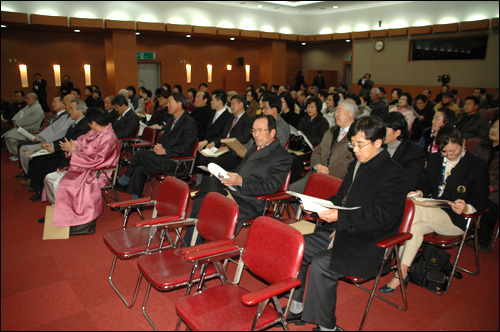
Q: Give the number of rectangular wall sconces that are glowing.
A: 7